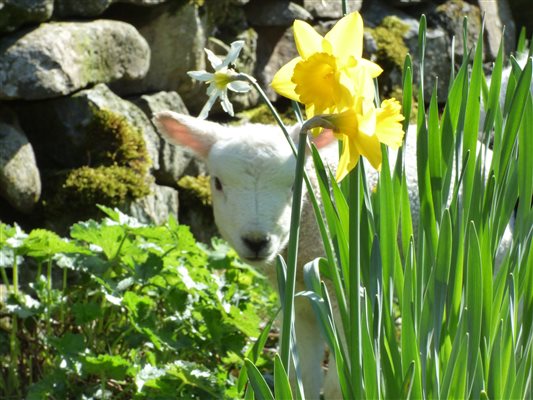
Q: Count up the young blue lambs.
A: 0